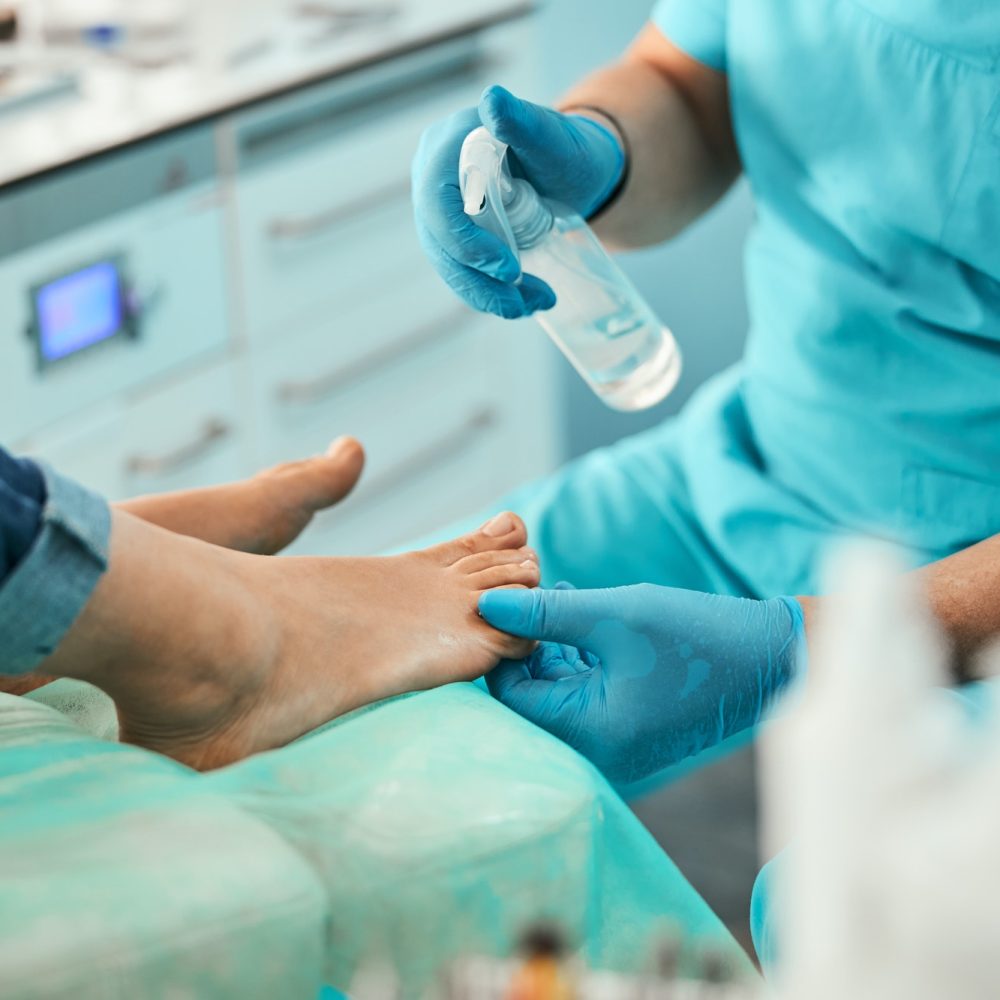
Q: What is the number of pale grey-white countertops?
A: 1